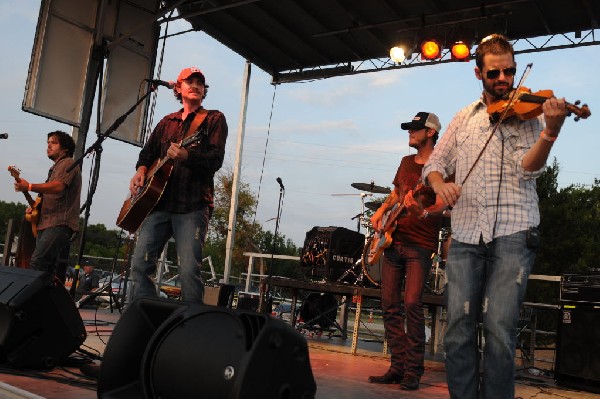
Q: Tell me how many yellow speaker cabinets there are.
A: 0